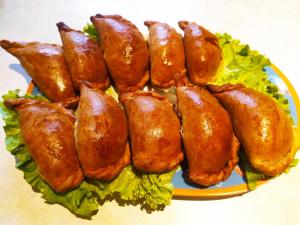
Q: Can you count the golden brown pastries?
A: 10